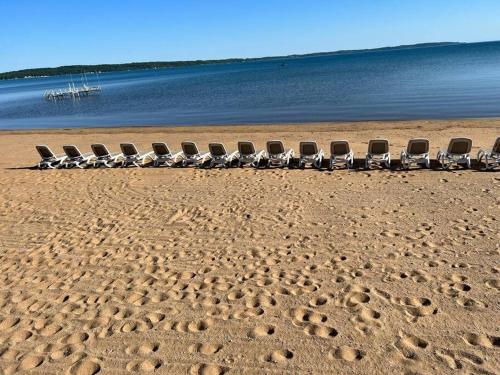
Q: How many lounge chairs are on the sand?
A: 15